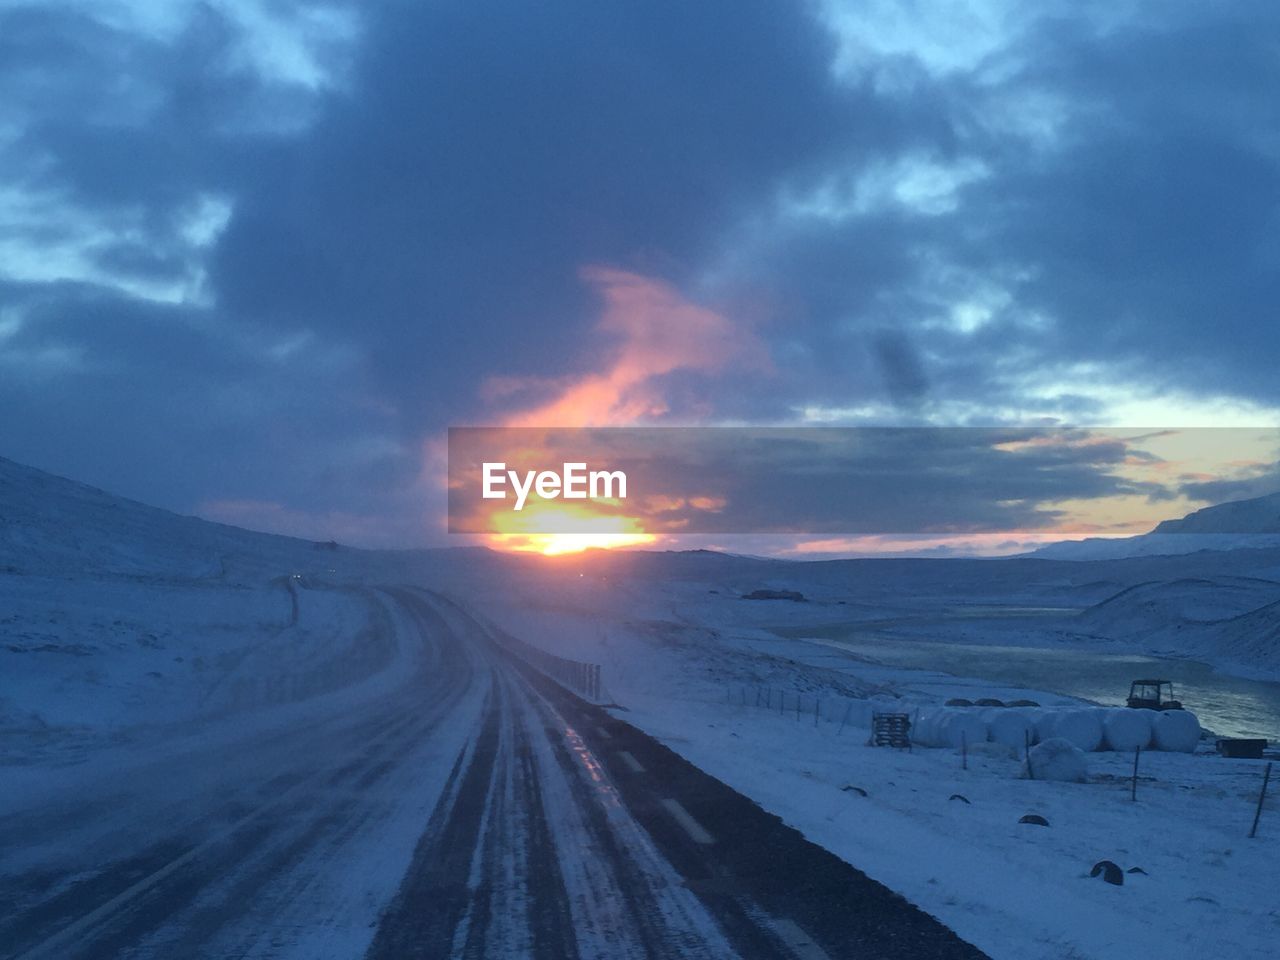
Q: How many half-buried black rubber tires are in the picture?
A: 5